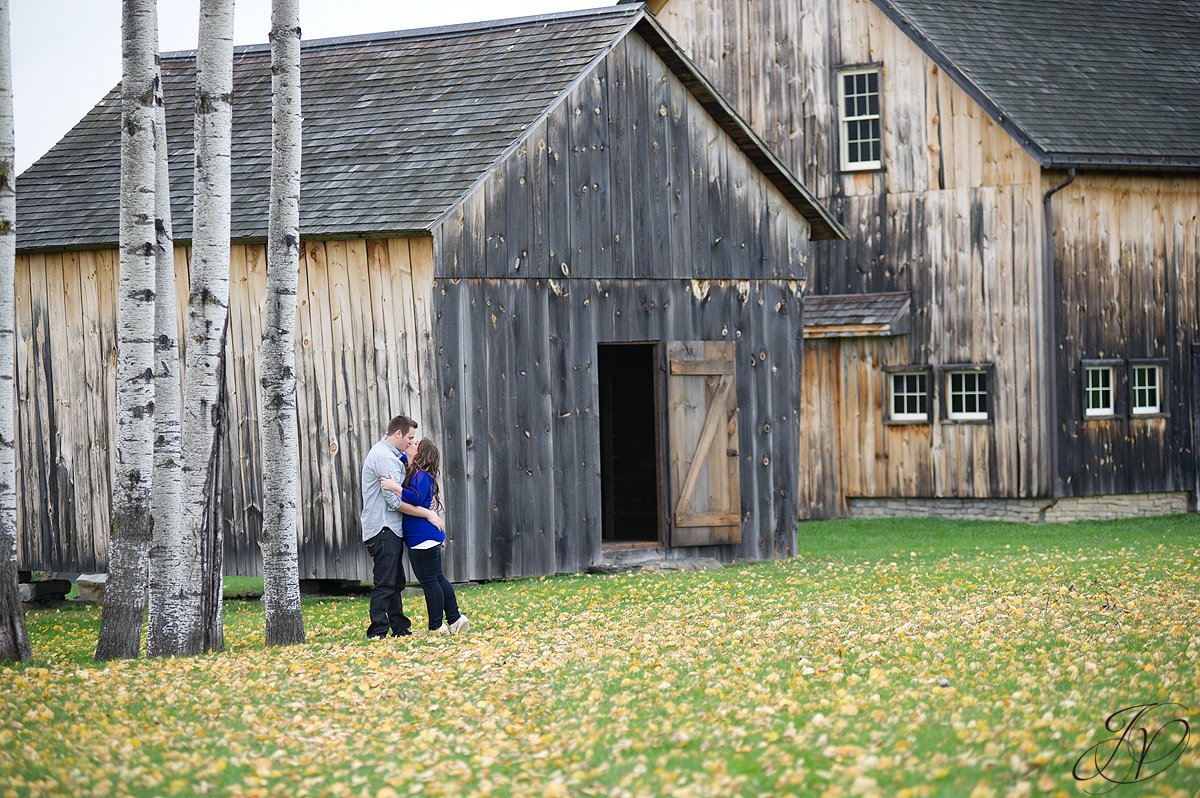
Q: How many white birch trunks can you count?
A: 5